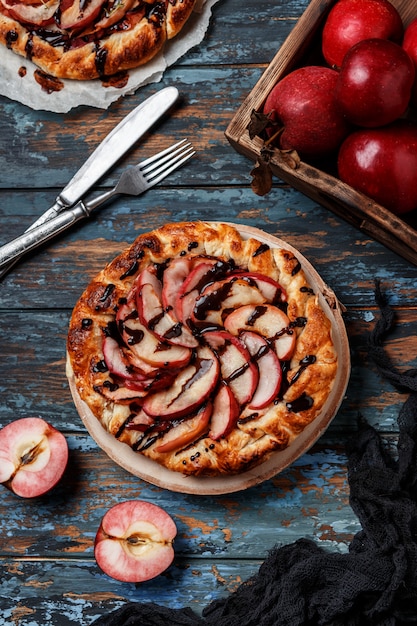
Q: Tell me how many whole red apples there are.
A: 5